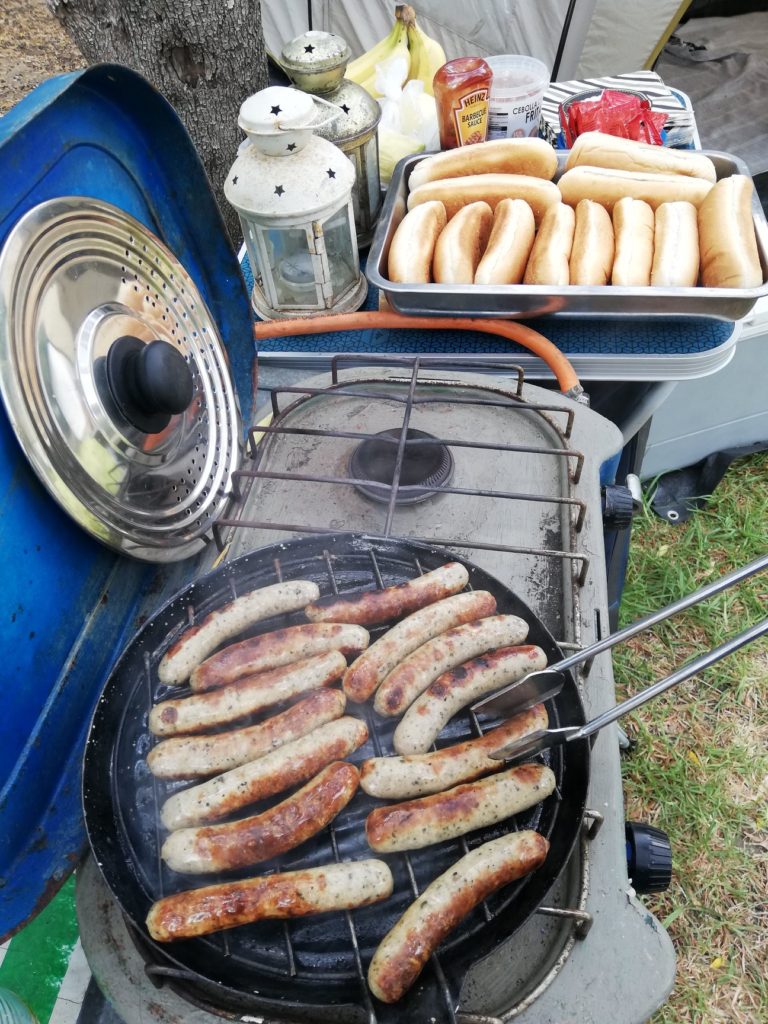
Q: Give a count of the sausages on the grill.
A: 14